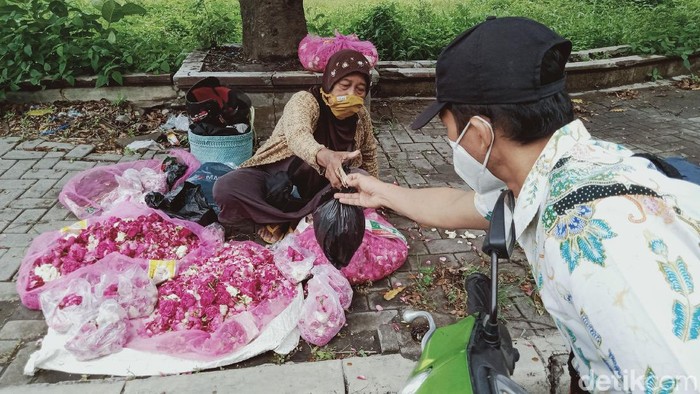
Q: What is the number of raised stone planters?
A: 1